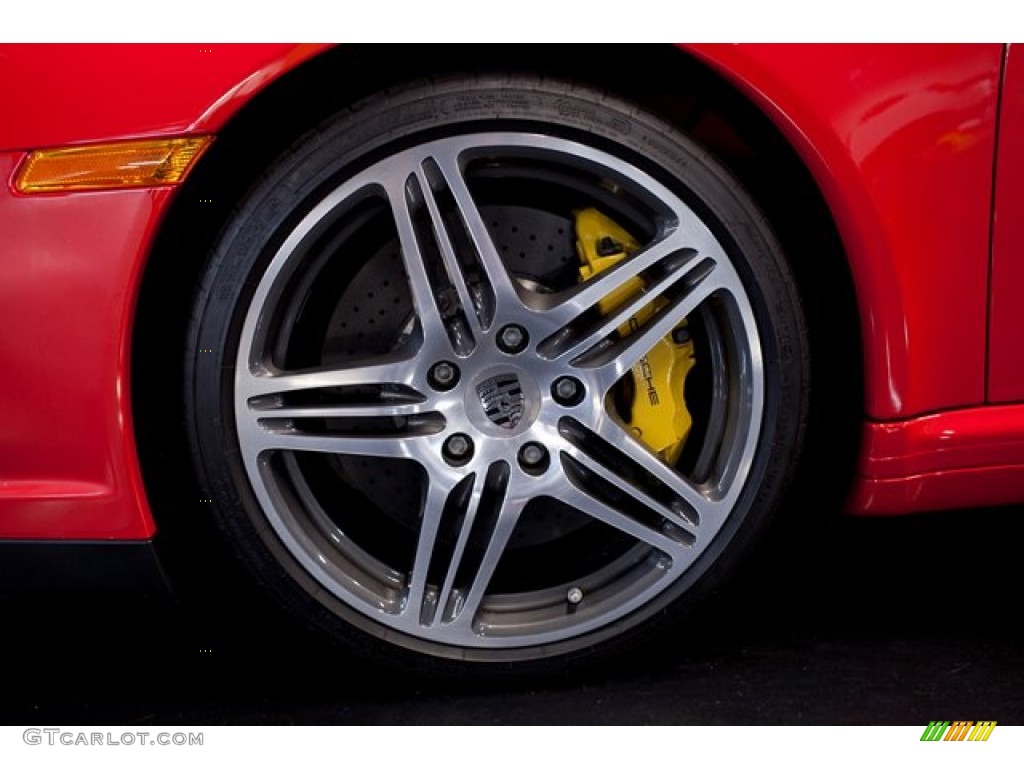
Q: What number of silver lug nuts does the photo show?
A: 5